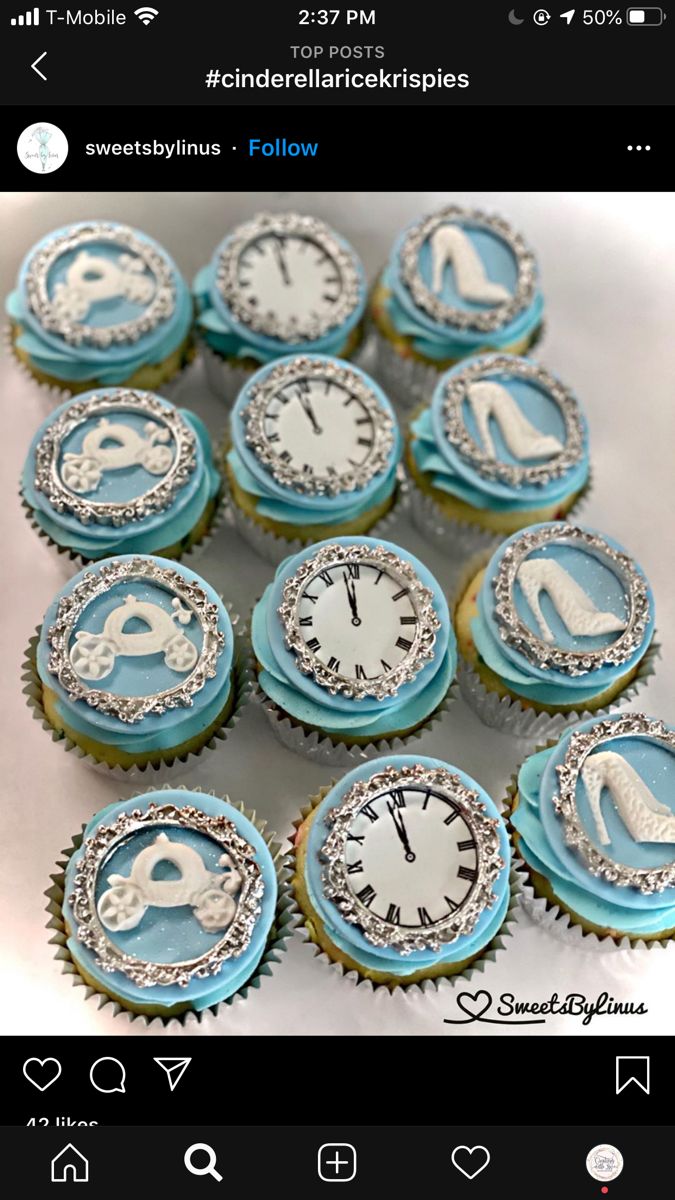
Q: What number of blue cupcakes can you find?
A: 12